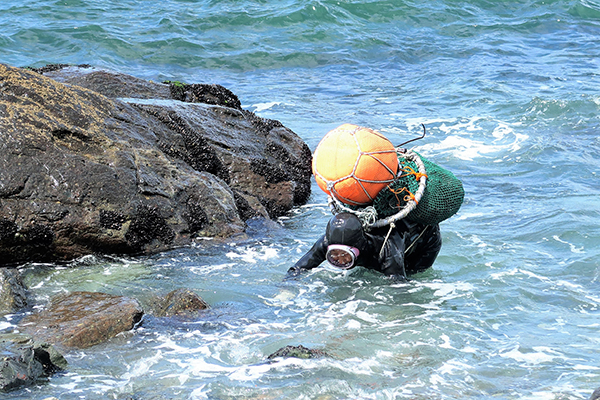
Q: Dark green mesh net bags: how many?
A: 1